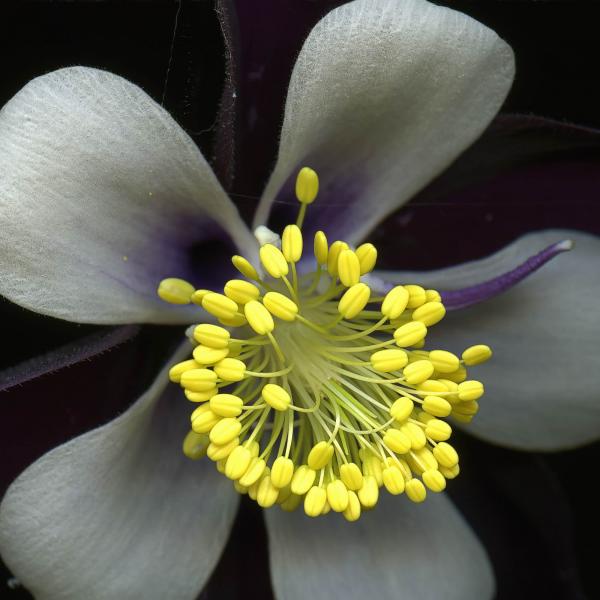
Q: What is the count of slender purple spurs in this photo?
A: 1